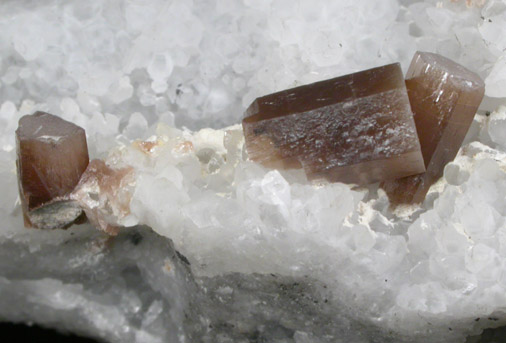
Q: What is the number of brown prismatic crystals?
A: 3